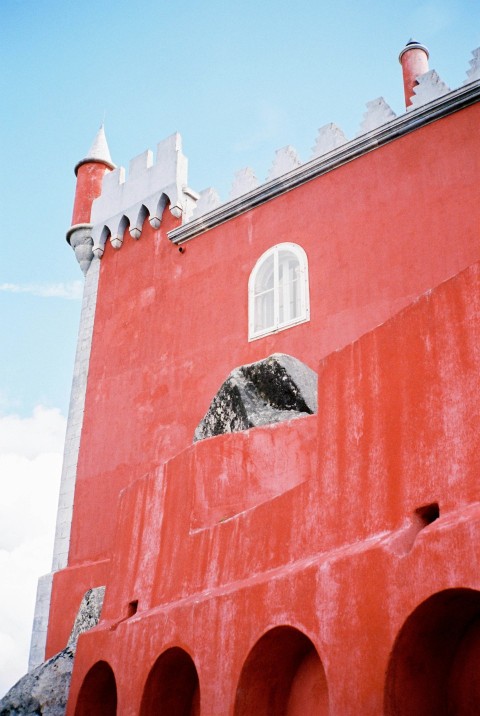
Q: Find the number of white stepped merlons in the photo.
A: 7